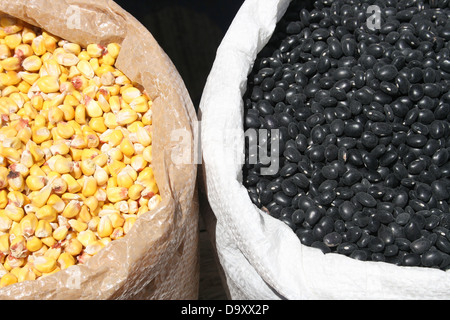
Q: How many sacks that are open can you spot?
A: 2